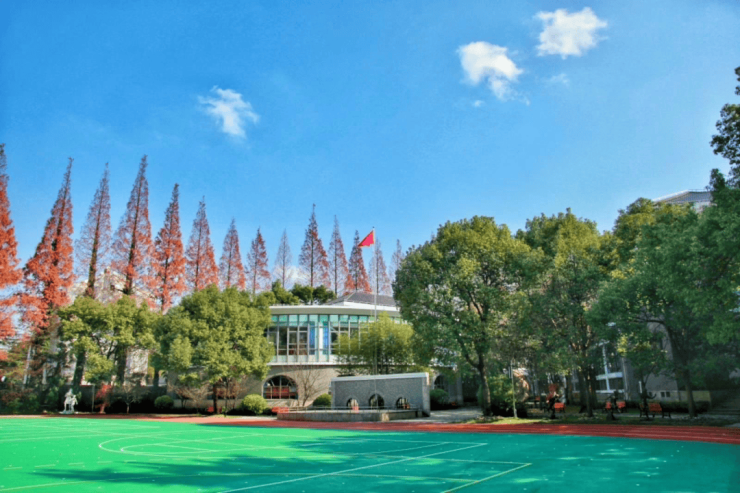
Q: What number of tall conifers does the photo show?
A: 14